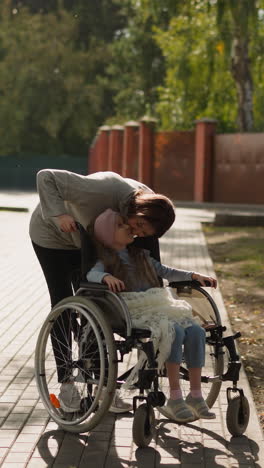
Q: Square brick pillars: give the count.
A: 5